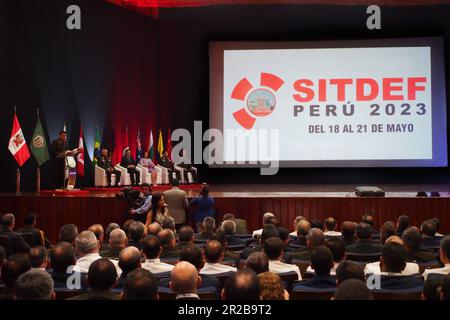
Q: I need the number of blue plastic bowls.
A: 0